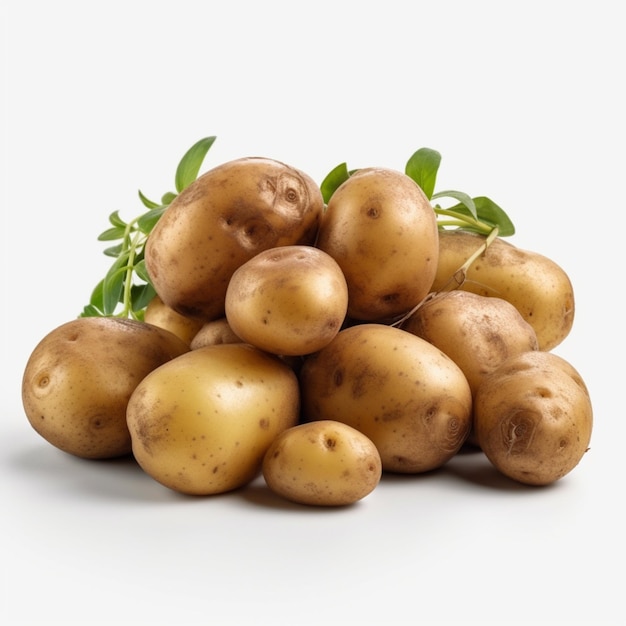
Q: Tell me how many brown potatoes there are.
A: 12